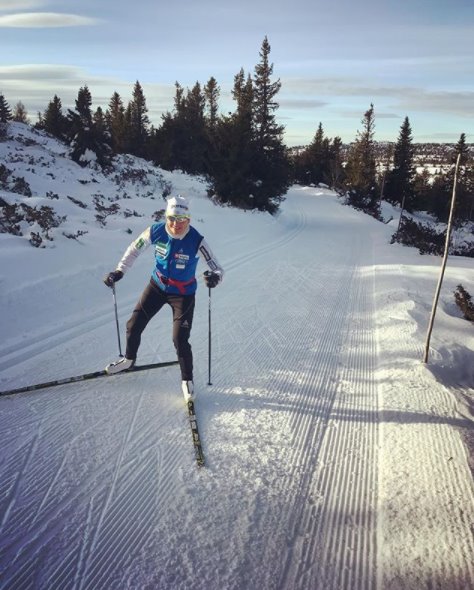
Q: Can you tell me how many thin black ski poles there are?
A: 2